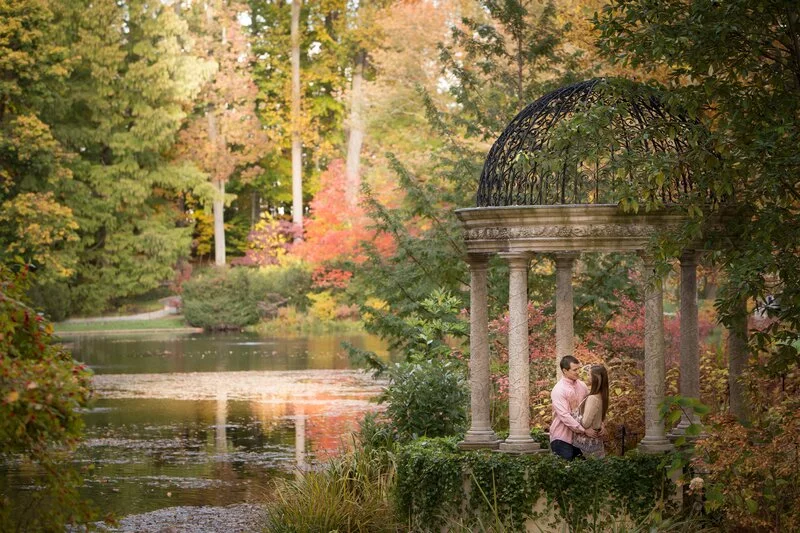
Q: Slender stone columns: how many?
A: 6